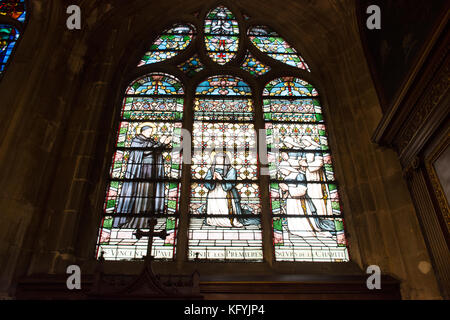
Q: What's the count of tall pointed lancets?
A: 3